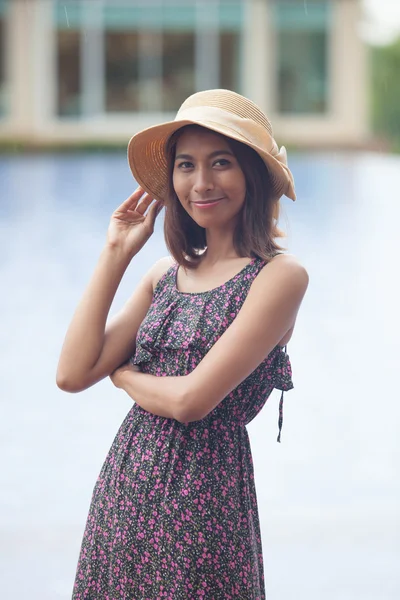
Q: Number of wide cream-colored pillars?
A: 3